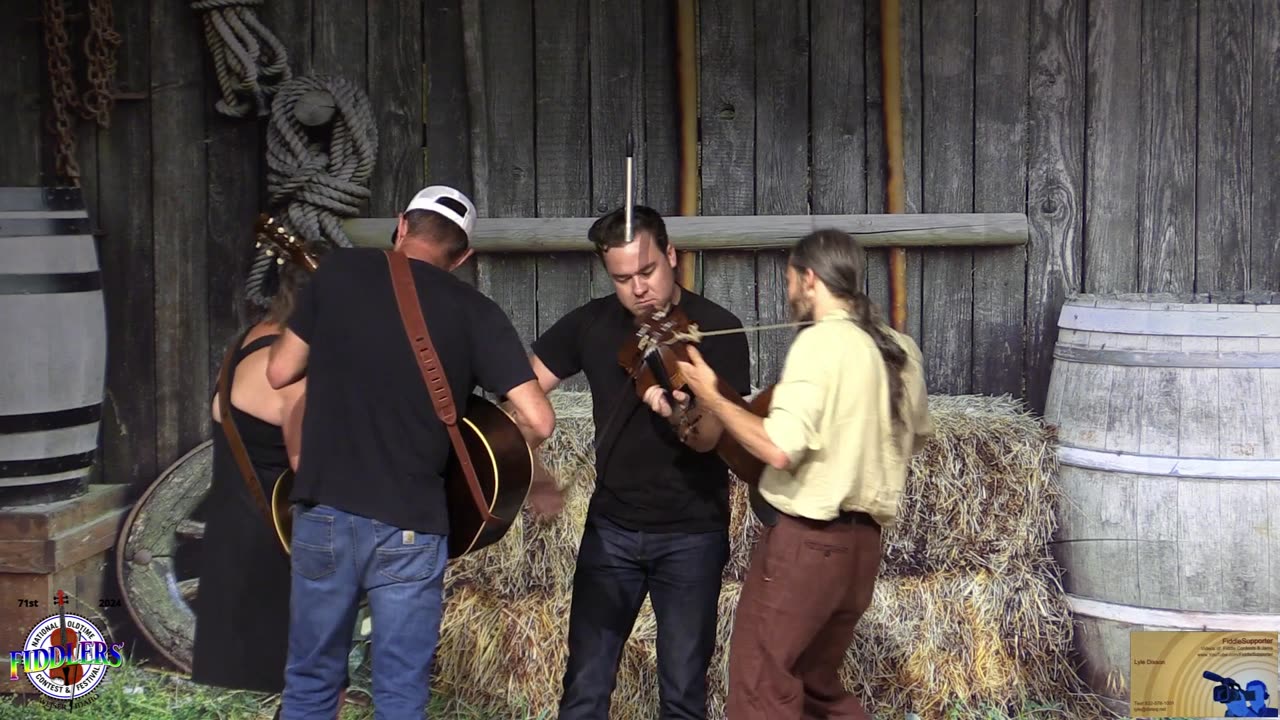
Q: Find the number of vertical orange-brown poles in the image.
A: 2